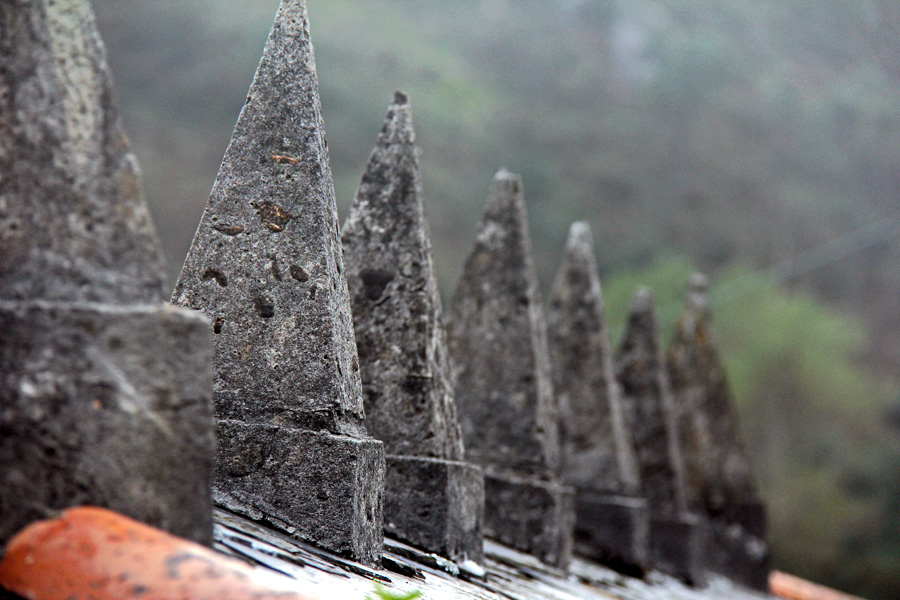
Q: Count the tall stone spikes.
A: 7